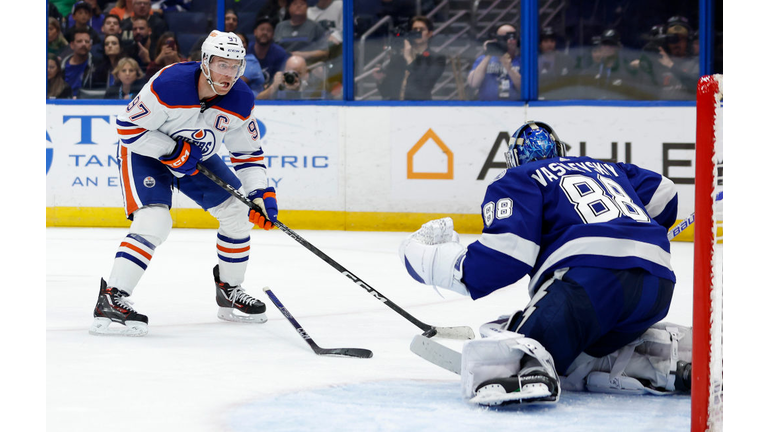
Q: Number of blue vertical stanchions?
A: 4